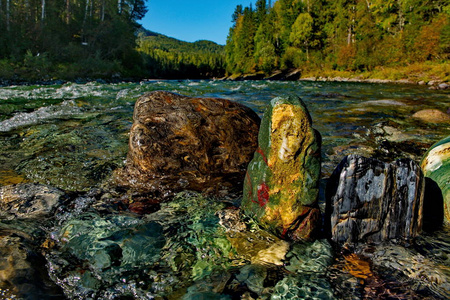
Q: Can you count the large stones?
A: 4